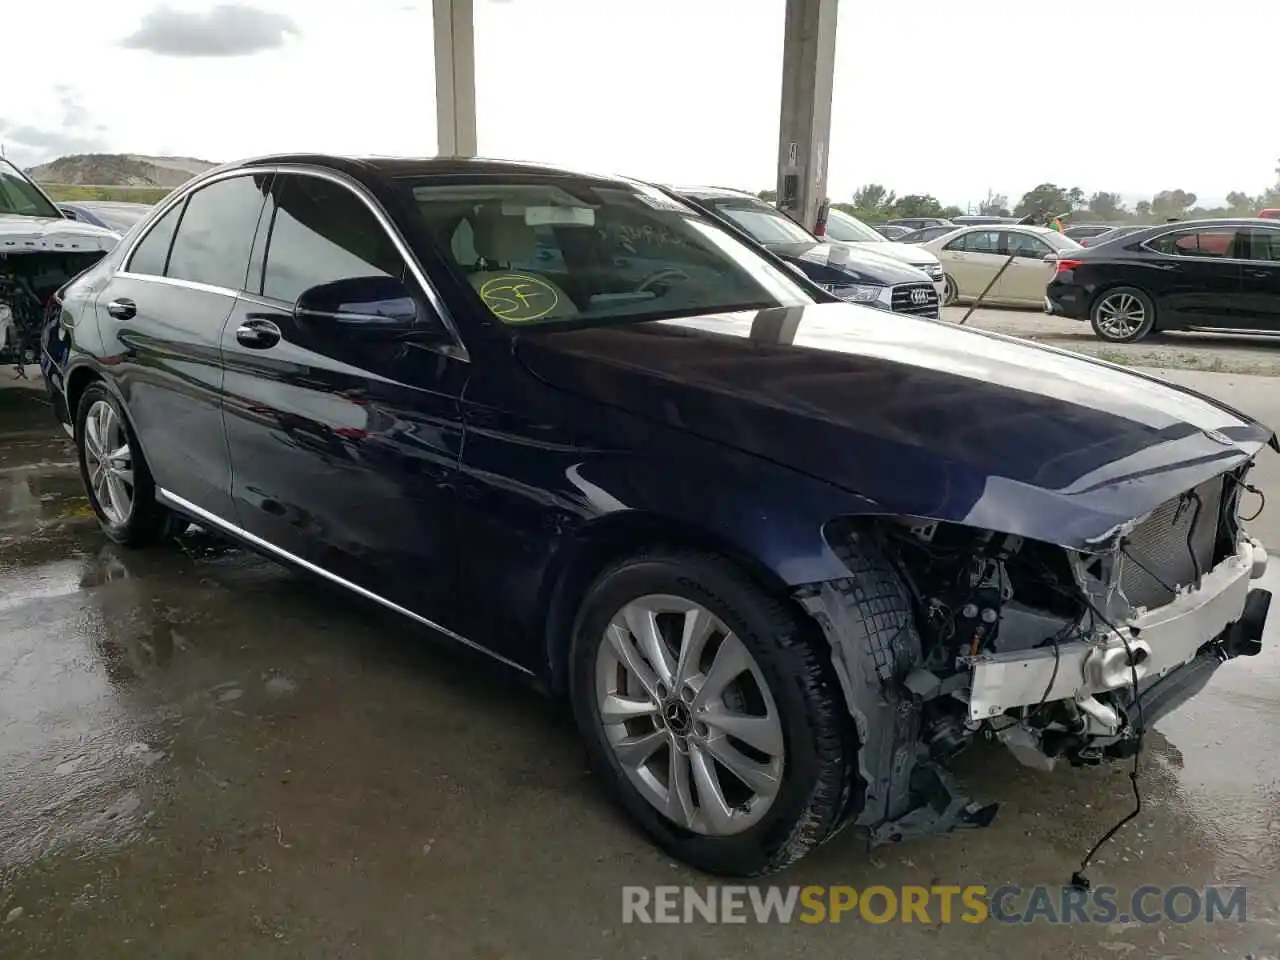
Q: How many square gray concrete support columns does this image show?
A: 2